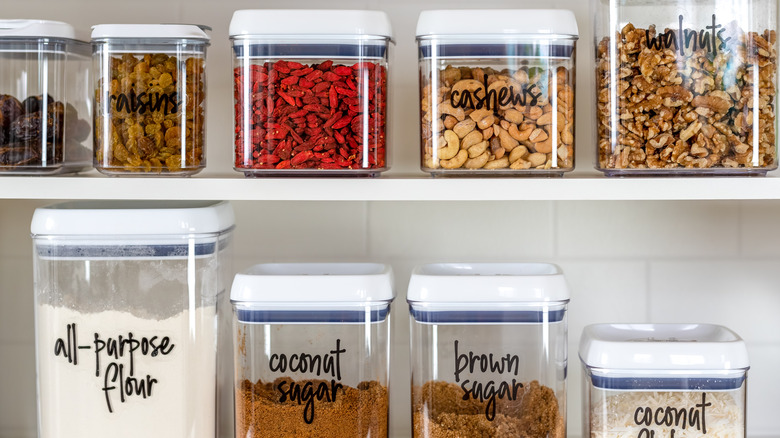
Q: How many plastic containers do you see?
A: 9